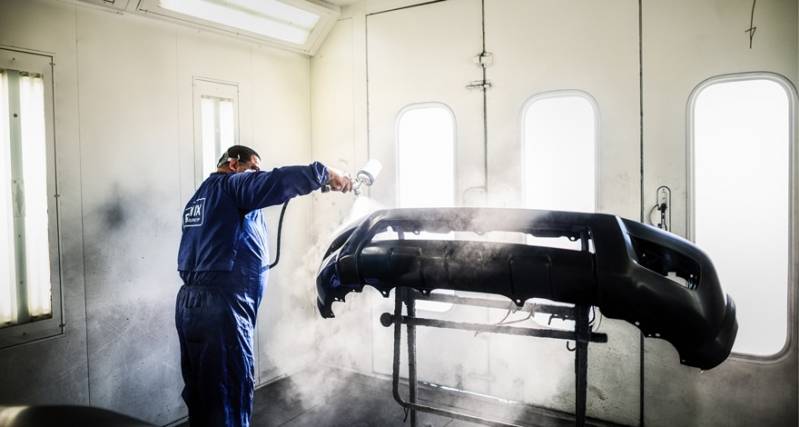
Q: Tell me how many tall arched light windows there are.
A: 3